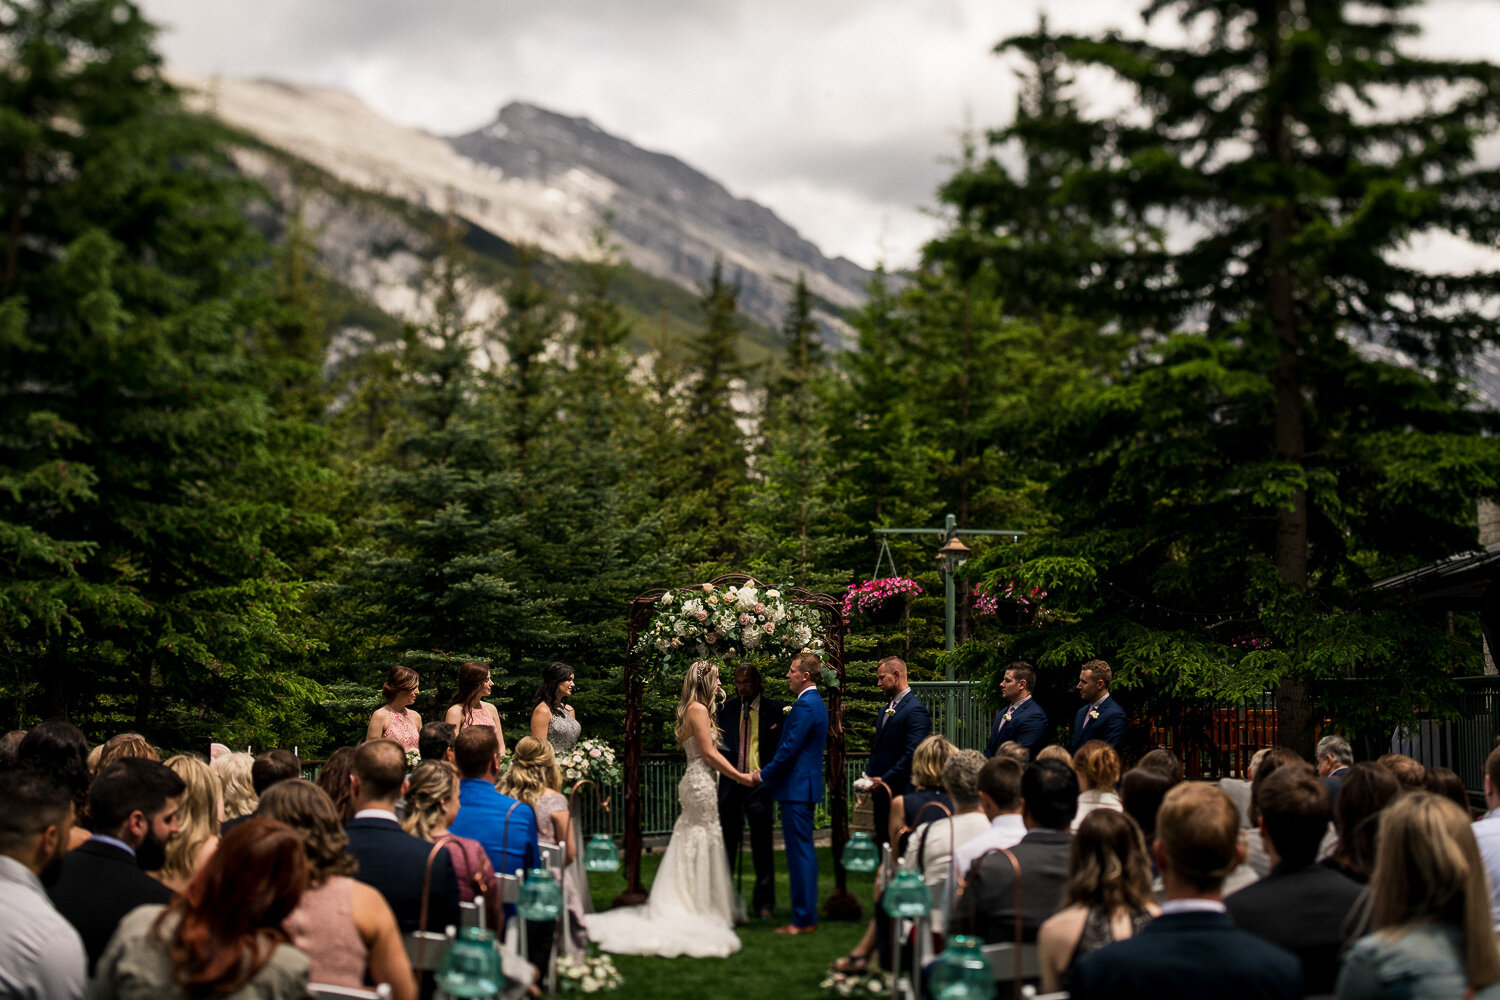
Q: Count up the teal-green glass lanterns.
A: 6